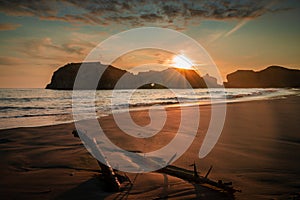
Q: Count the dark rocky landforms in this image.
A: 2